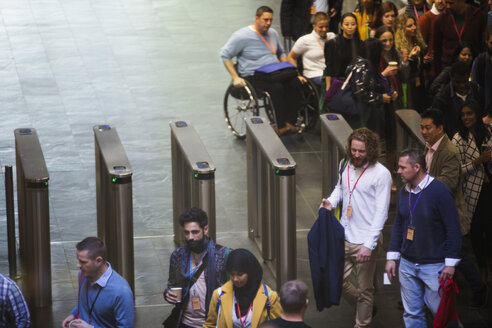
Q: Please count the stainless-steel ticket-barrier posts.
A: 6